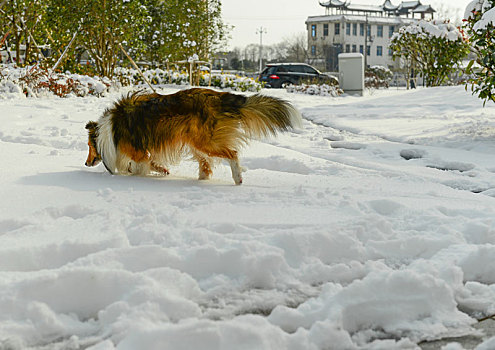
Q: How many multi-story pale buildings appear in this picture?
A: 1